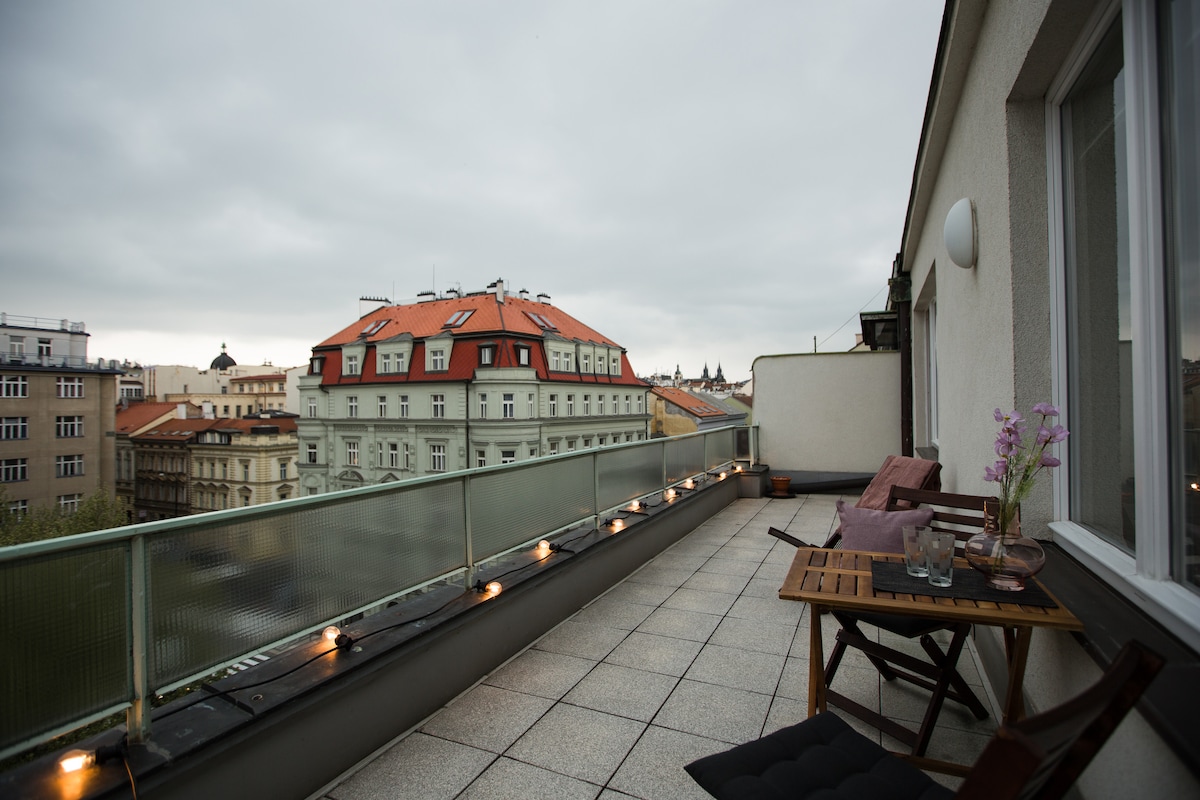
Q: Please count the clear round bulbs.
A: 10